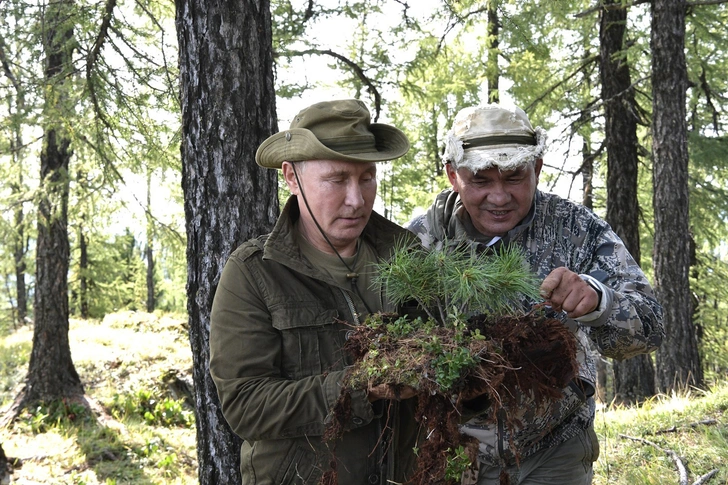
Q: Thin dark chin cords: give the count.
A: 1